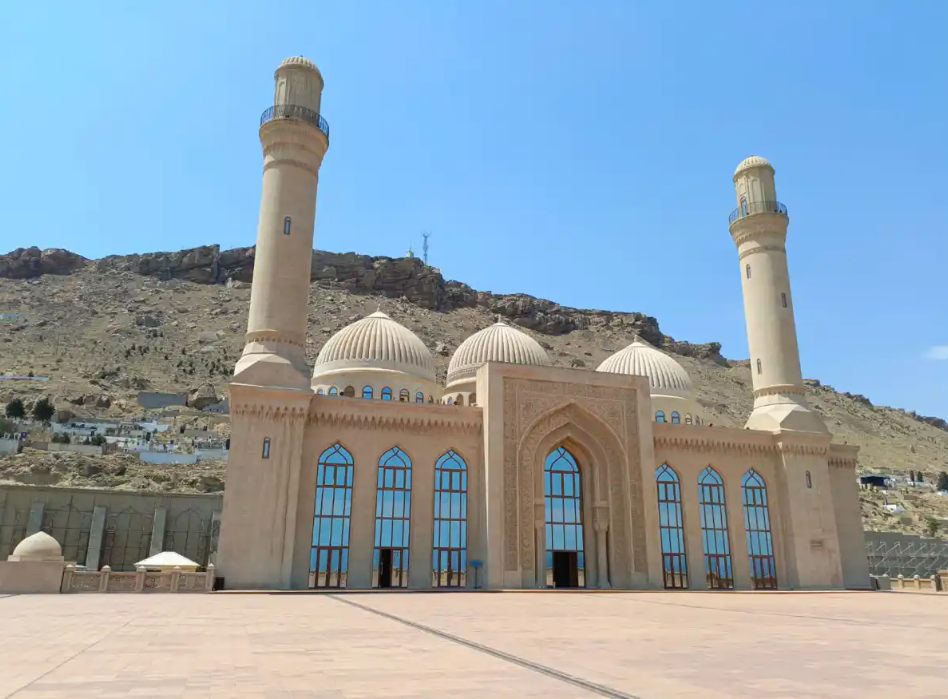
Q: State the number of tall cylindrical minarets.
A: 2